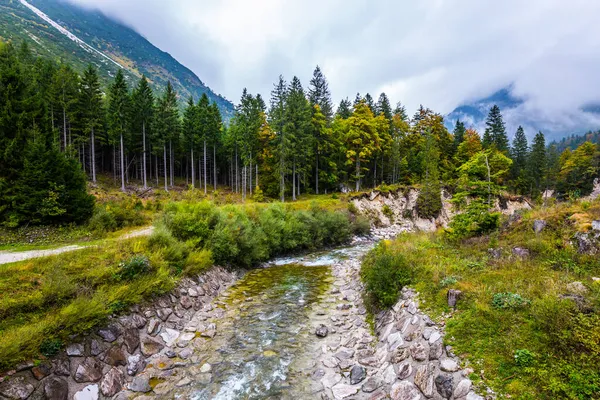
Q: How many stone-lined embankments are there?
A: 2